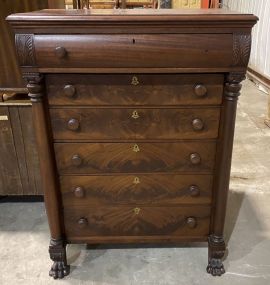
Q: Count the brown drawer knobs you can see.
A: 11